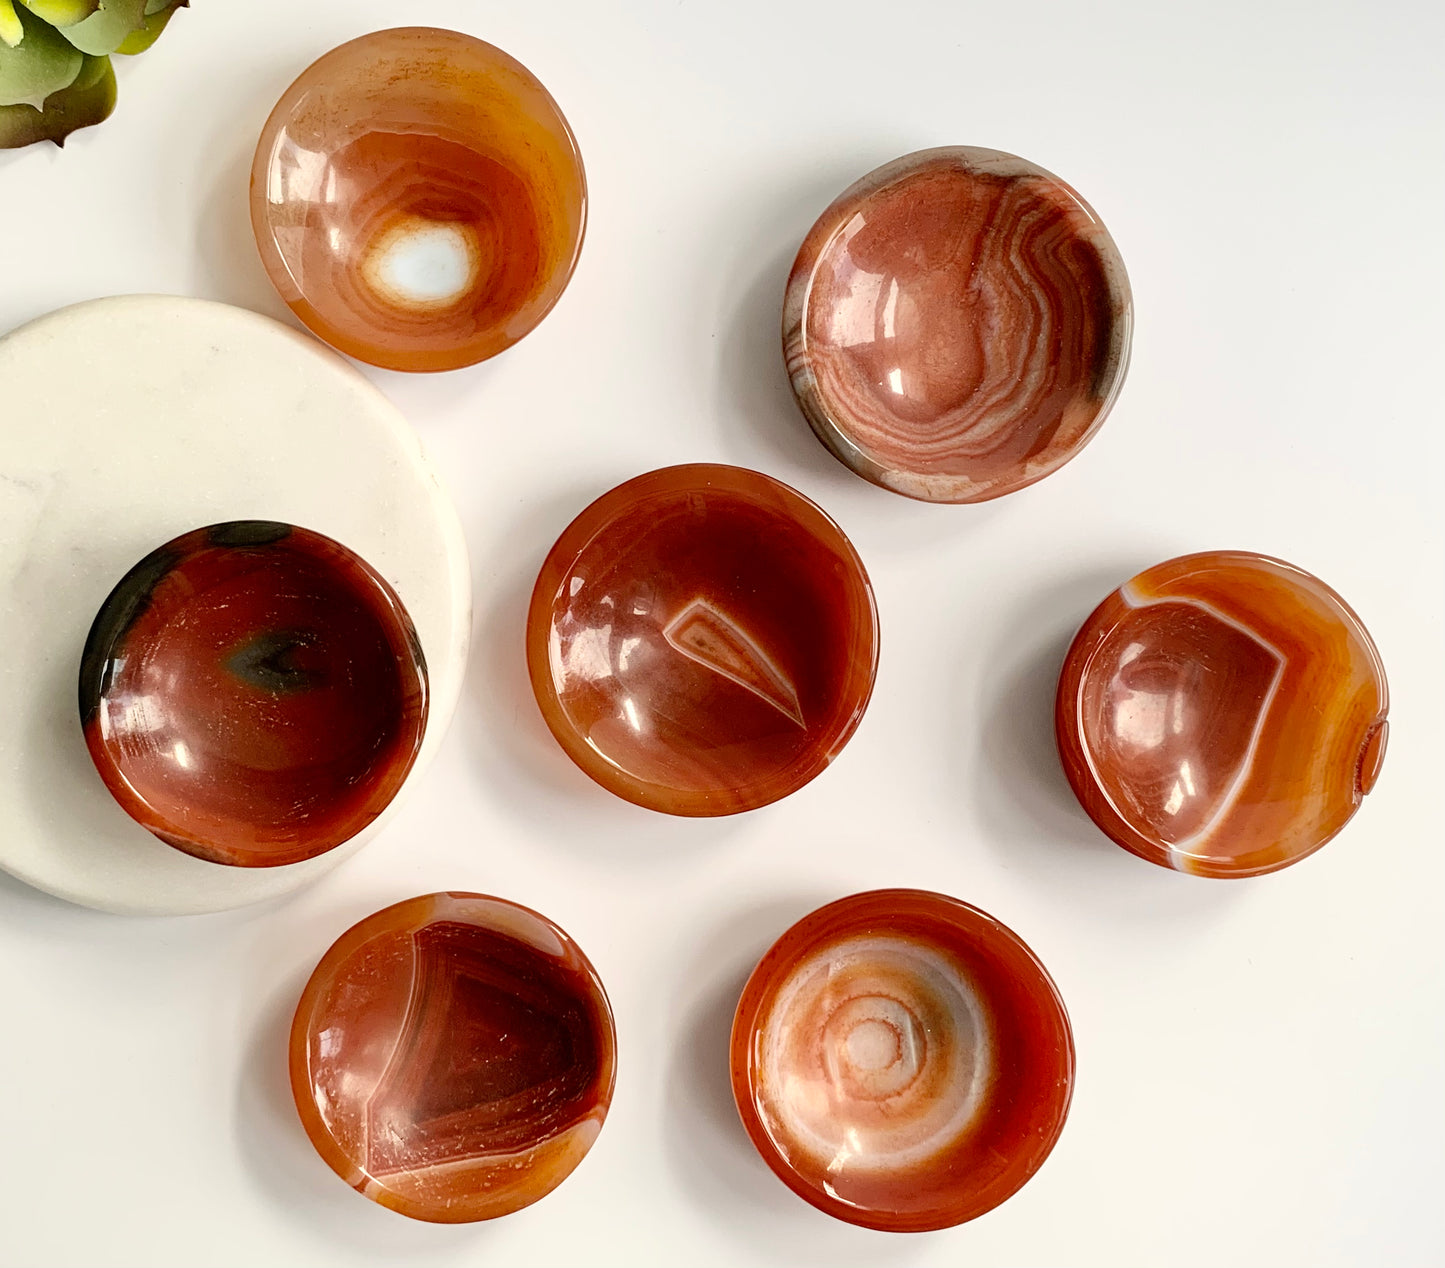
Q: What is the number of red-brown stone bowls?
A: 7